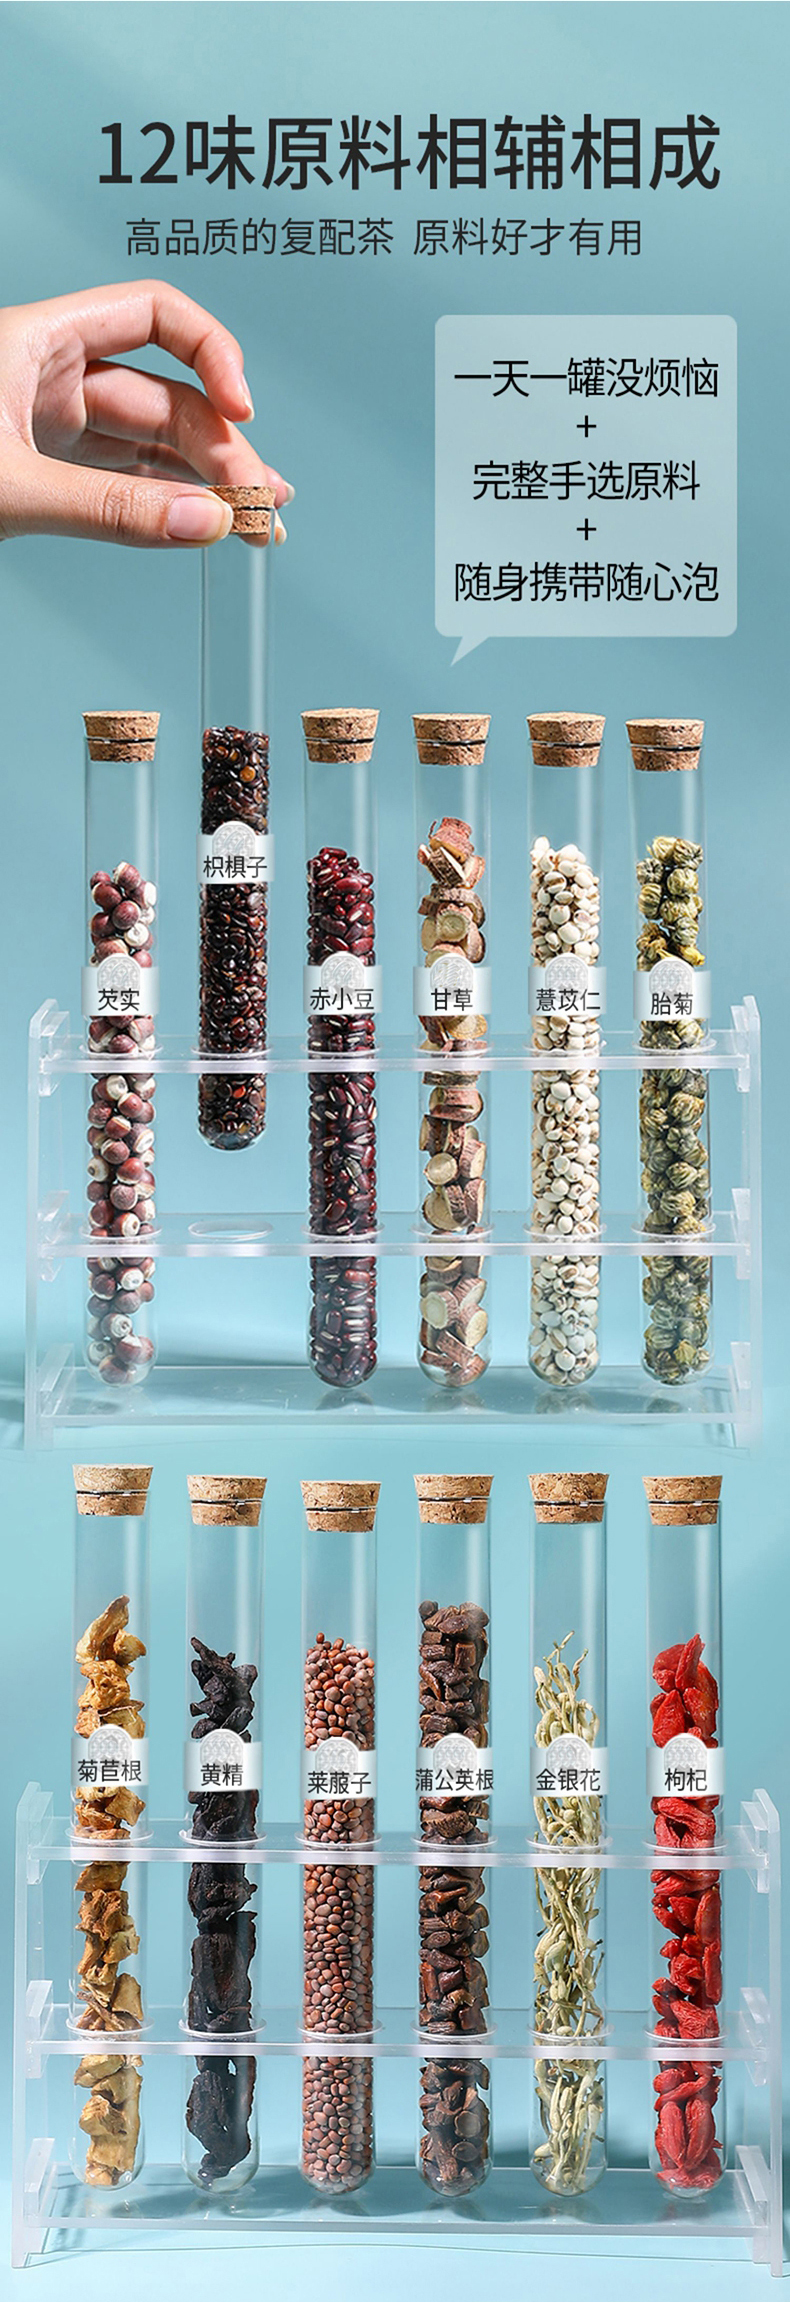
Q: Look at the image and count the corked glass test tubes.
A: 12